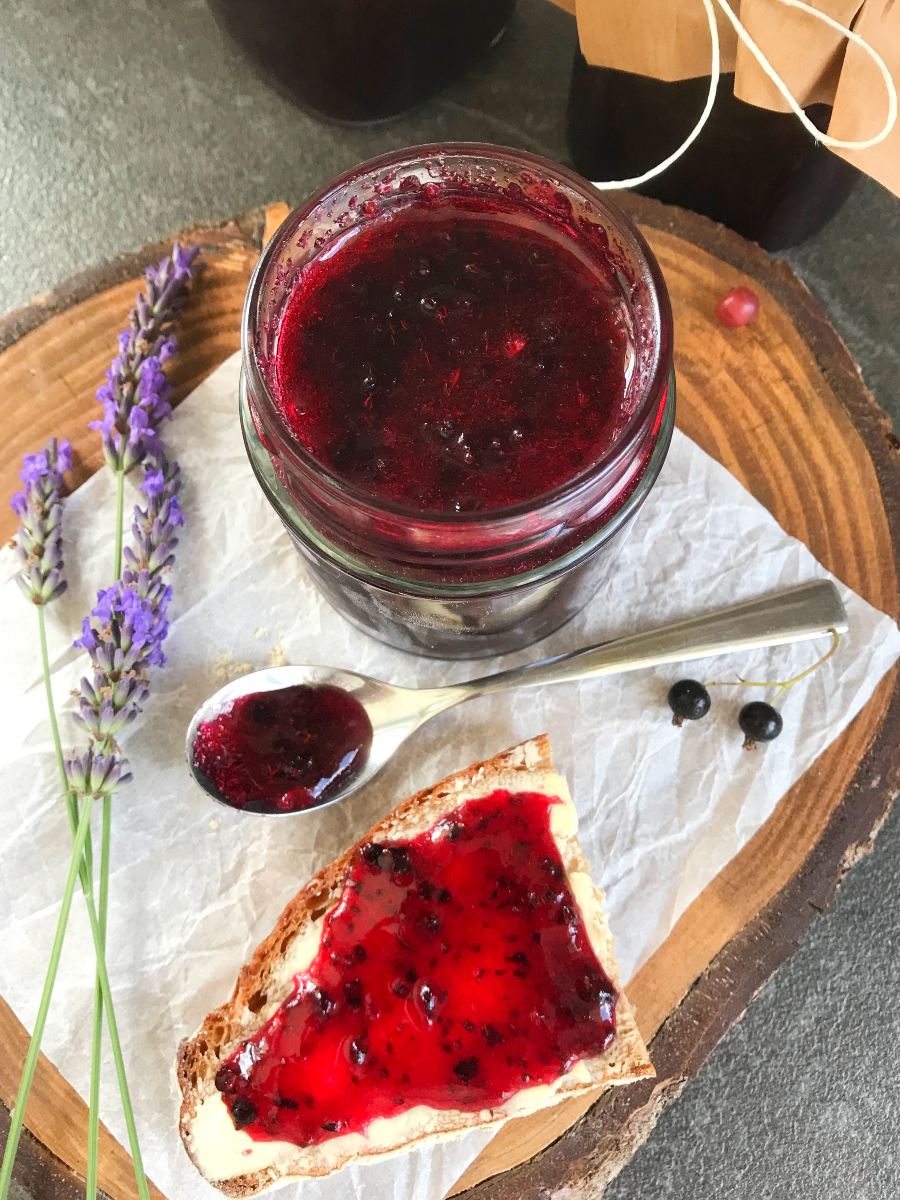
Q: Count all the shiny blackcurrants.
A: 2